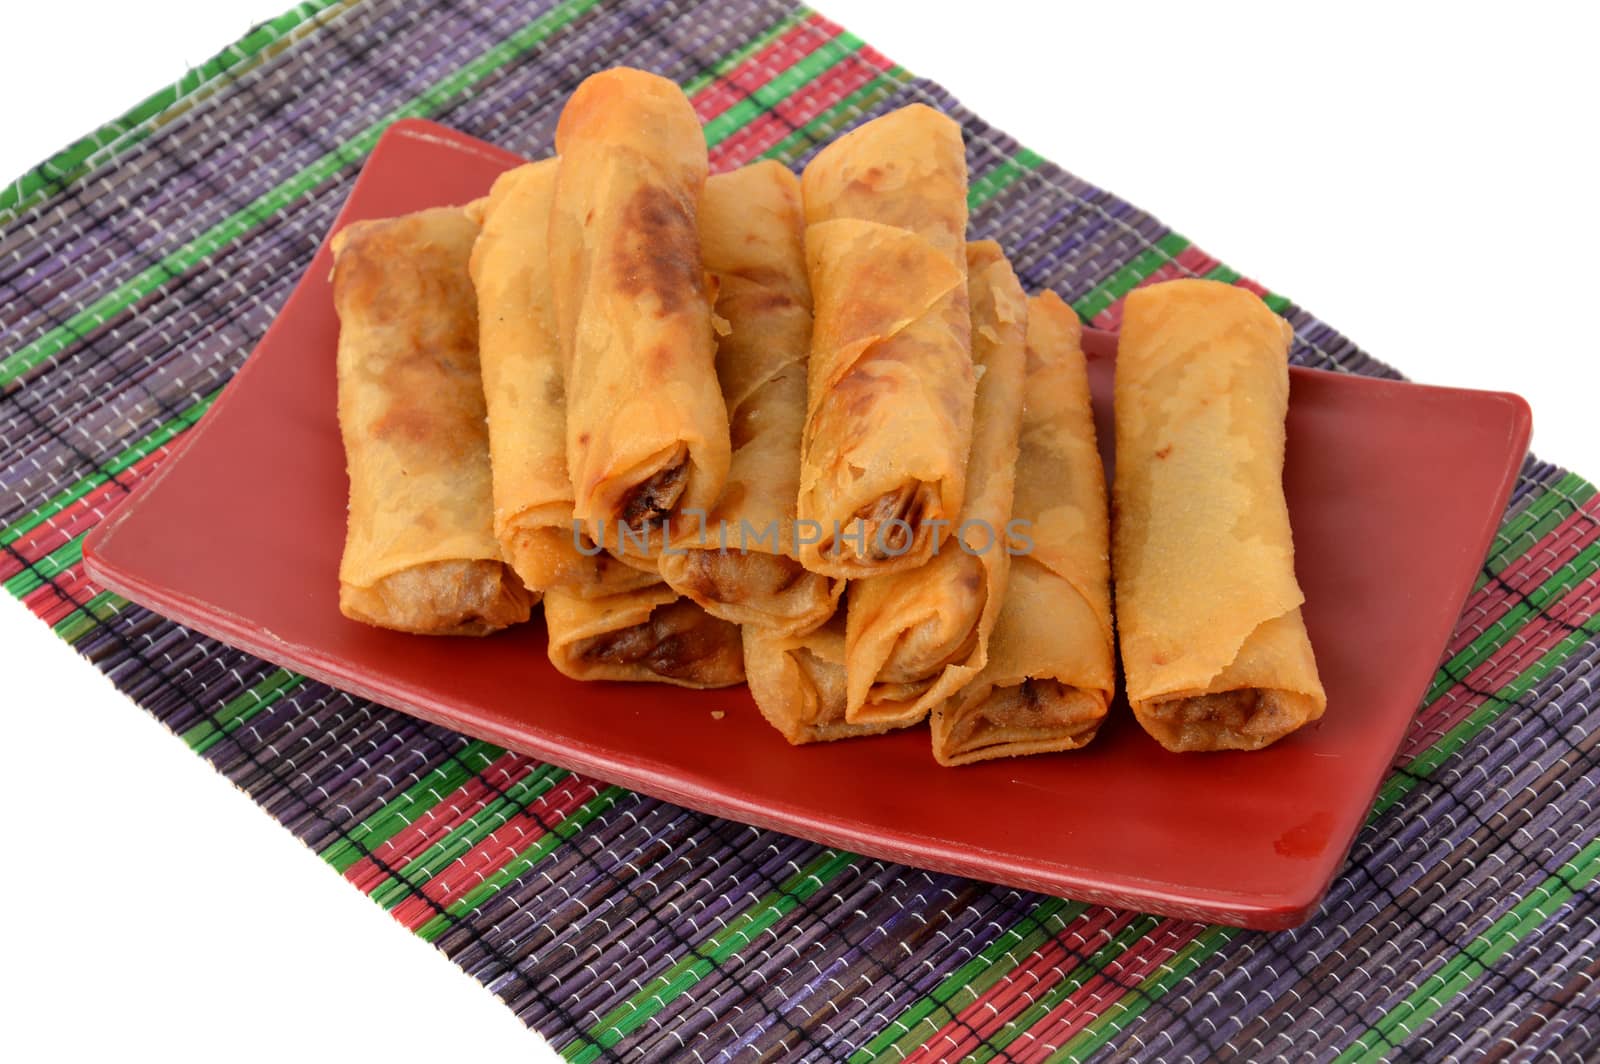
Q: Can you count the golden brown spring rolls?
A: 10